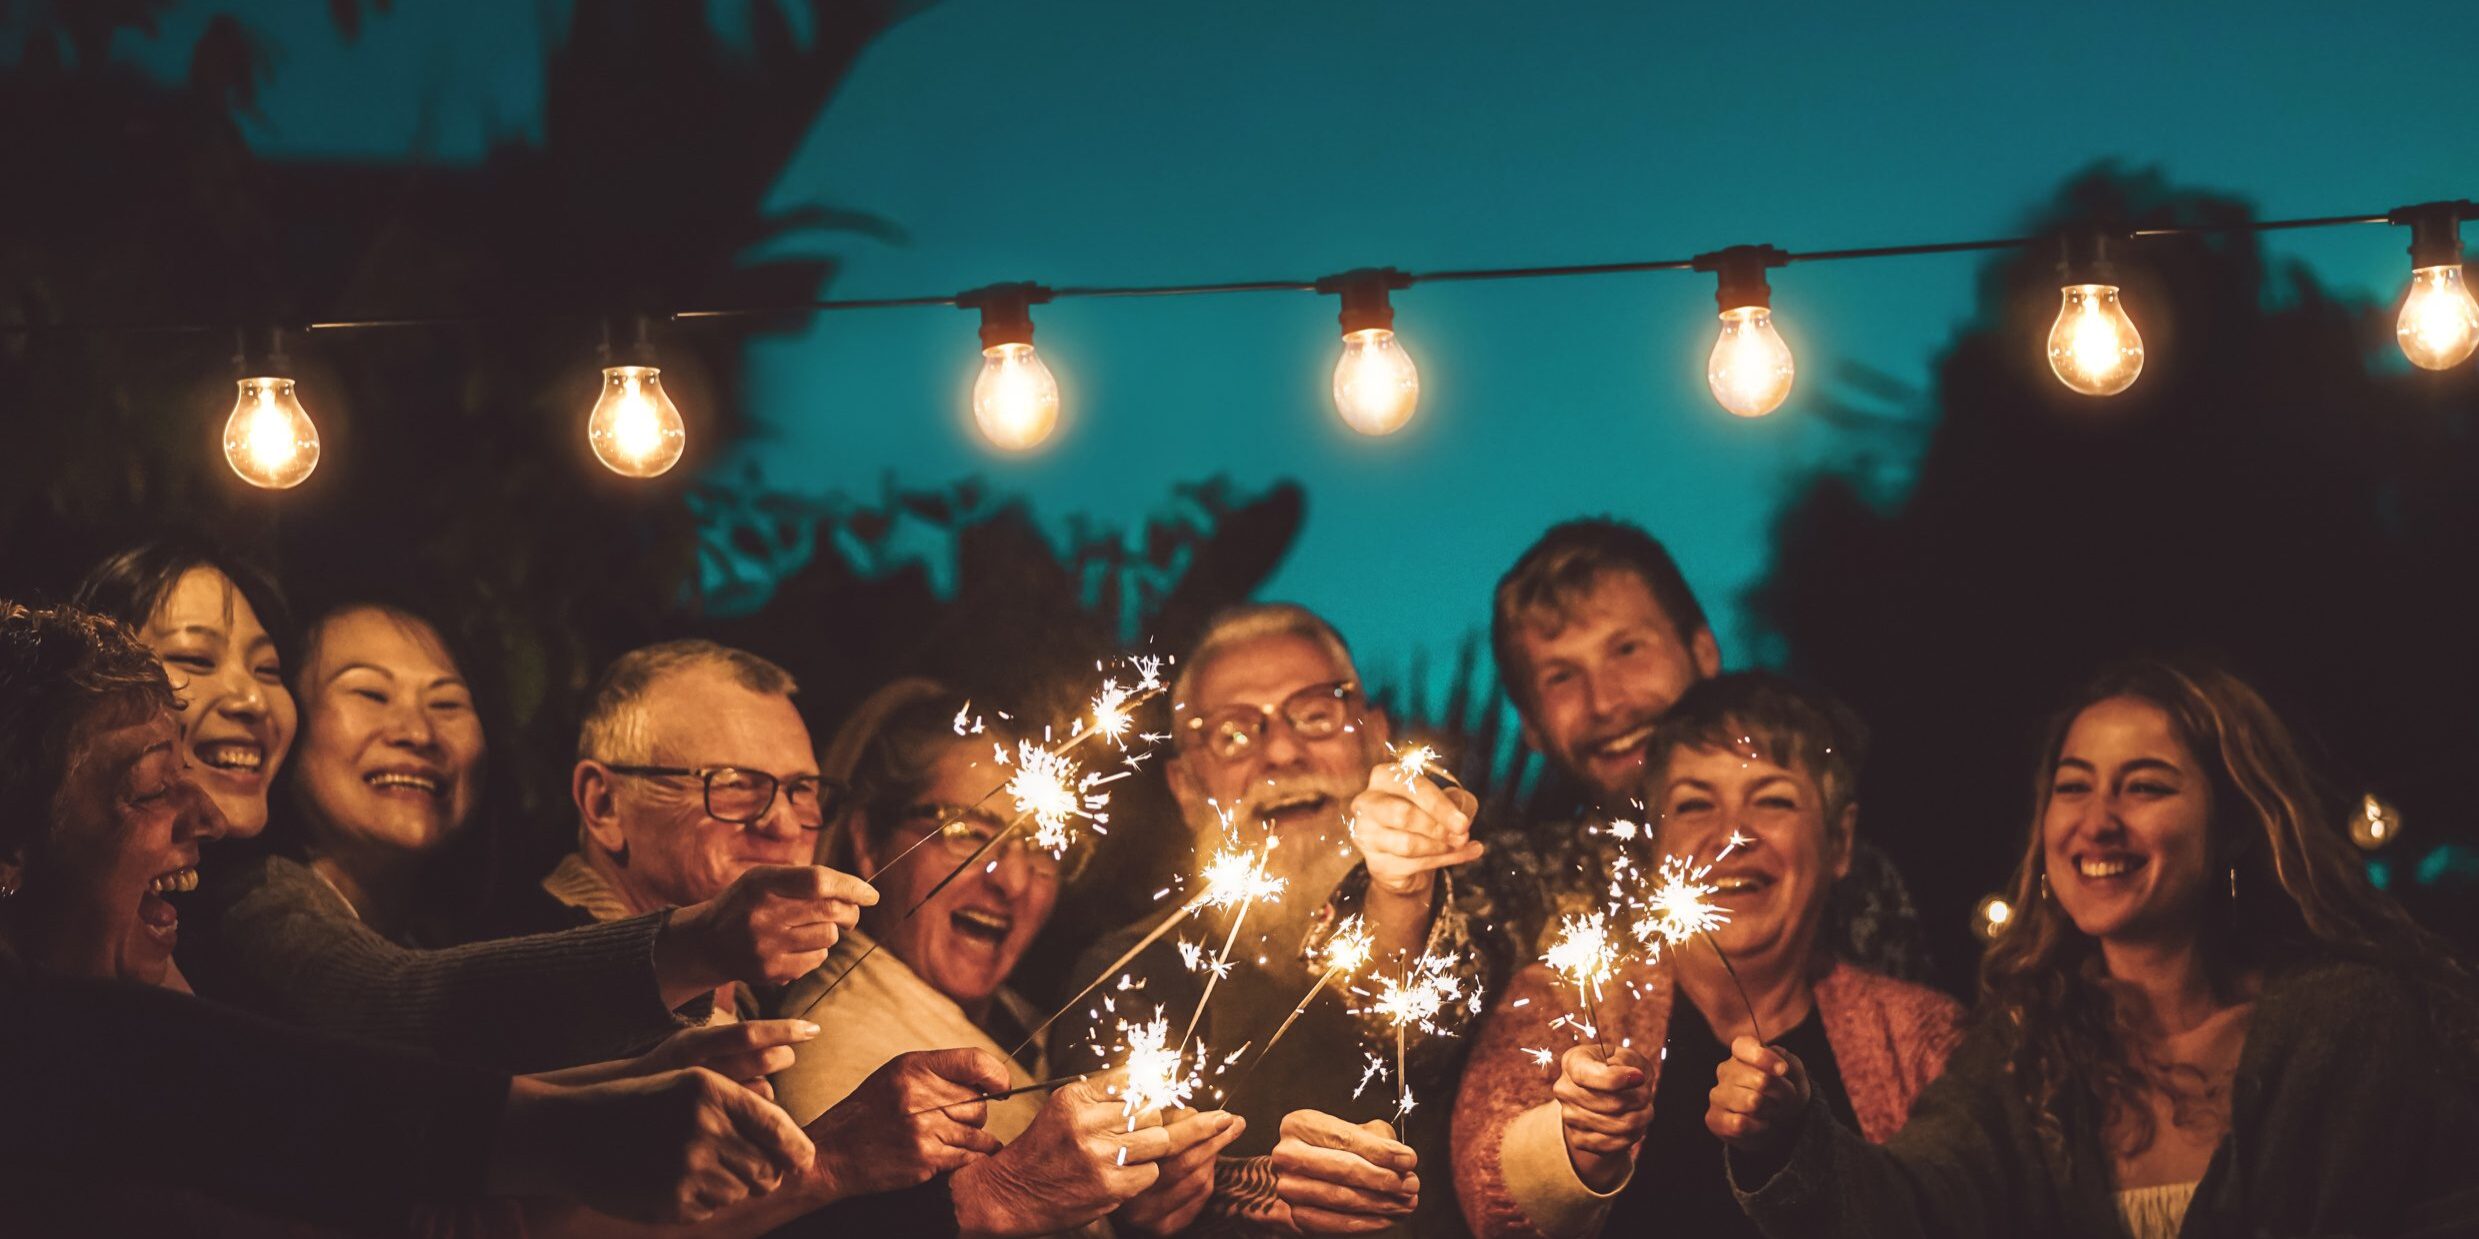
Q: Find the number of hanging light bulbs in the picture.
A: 7